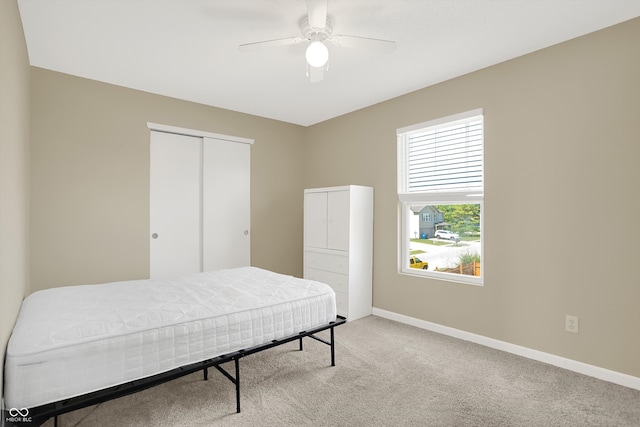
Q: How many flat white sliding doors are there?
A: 2